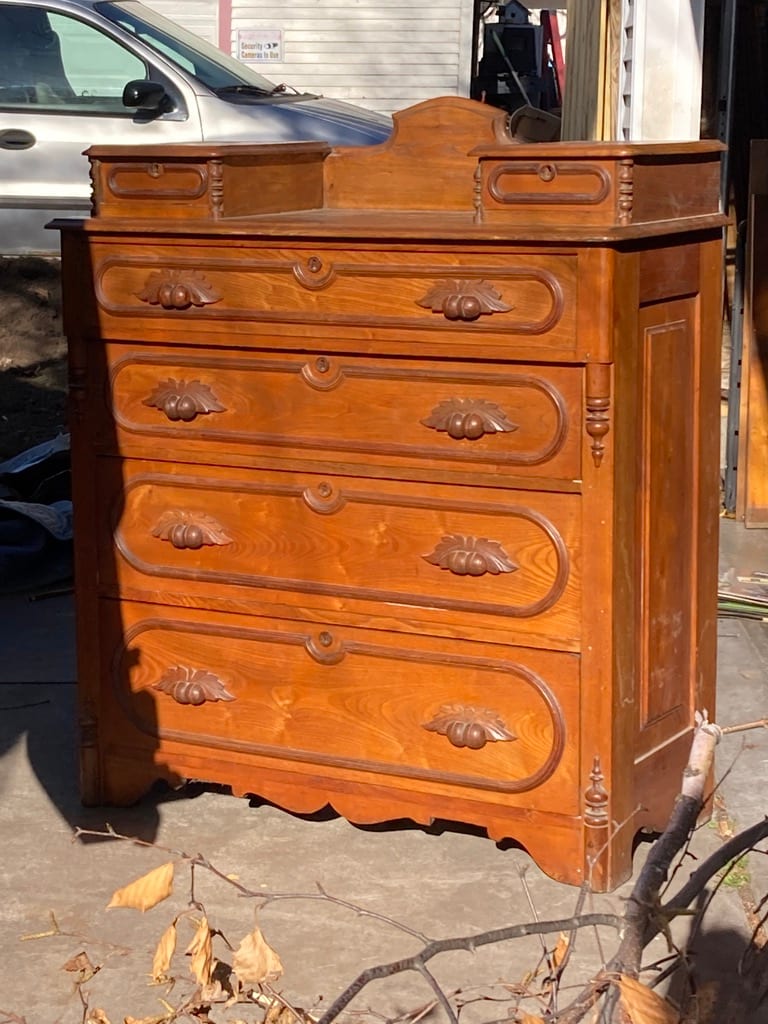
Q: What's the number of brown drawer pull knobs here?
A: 8